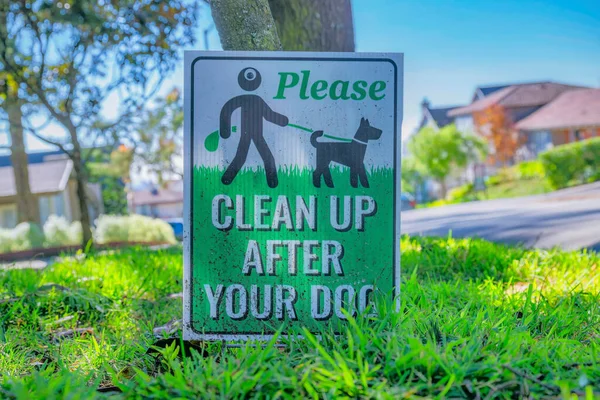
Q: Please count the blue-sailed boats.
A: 0